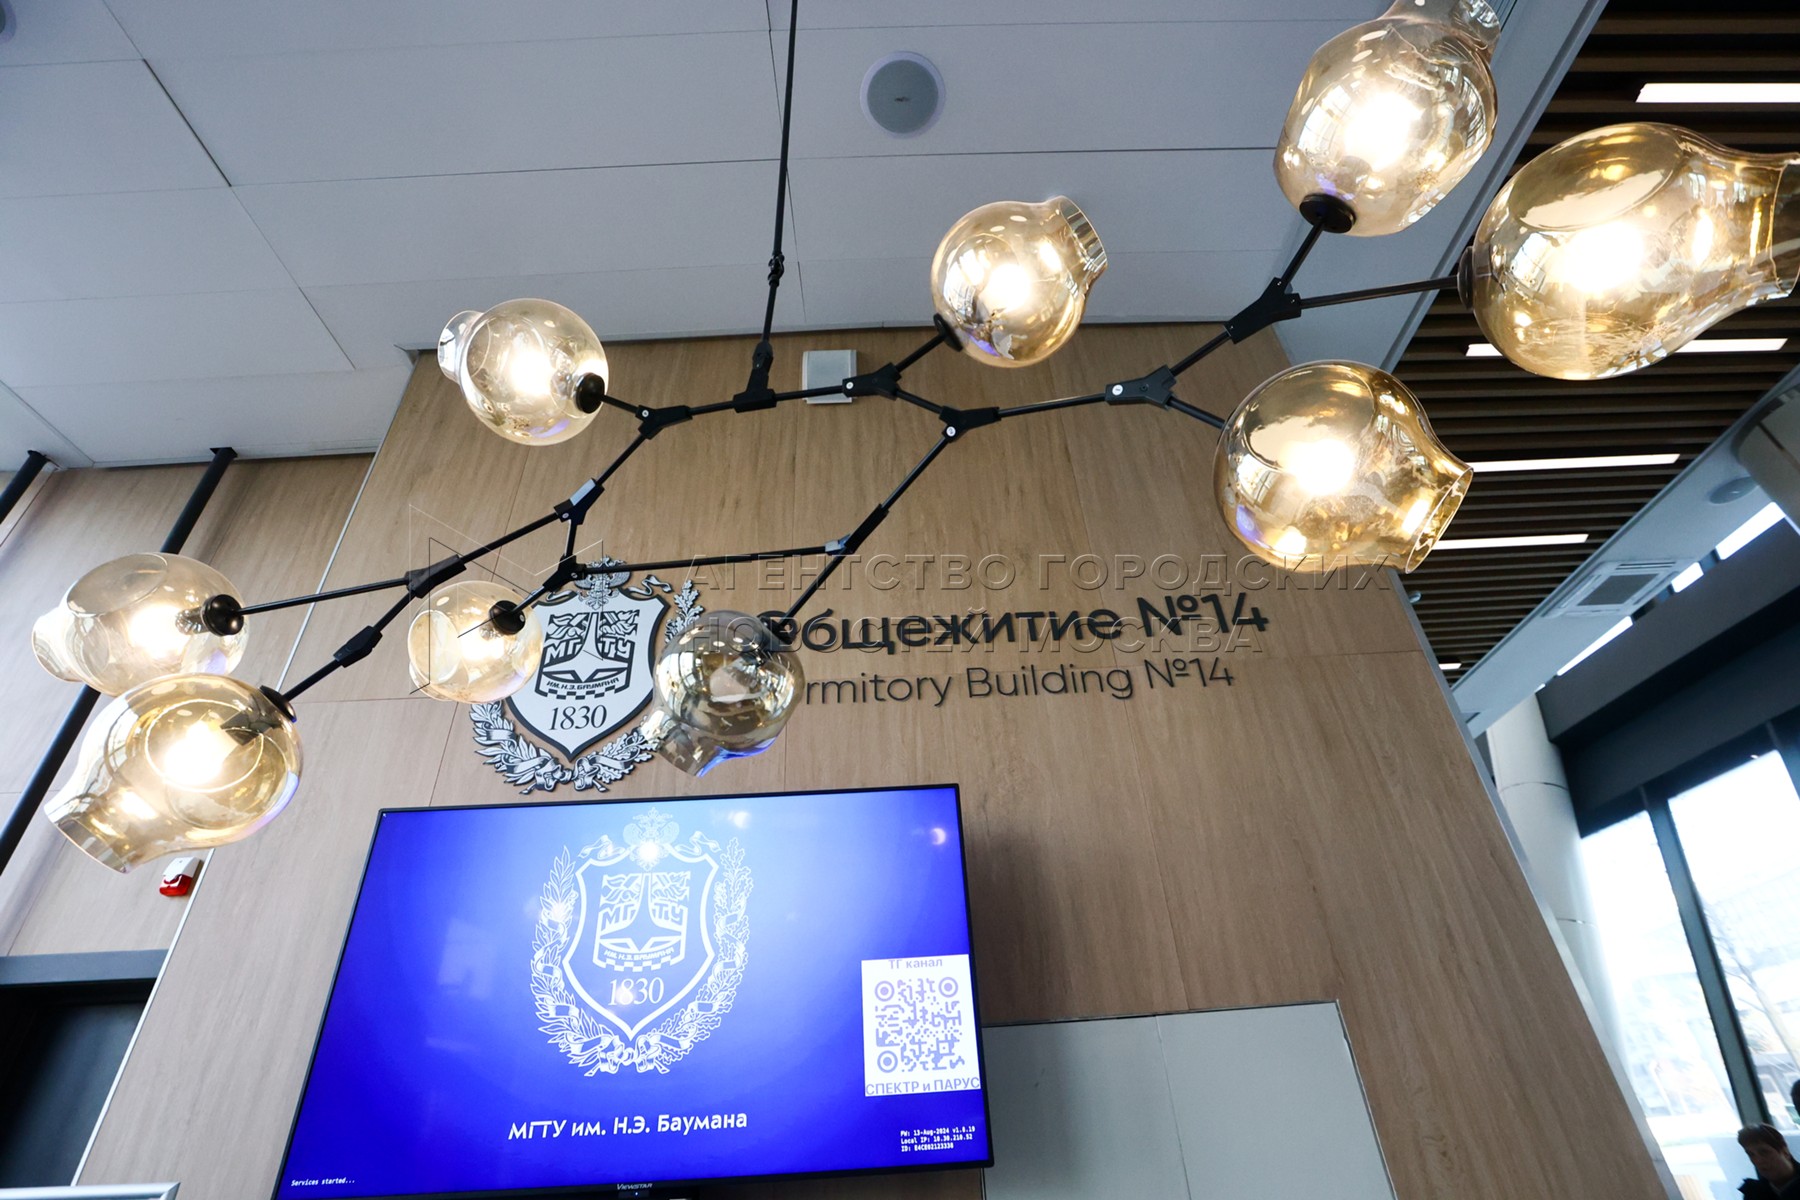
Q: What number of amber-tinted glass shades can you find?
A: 9